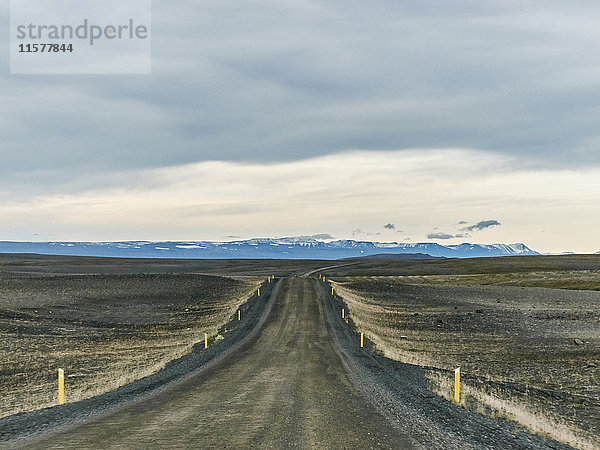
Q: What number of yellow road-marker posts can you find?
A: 12